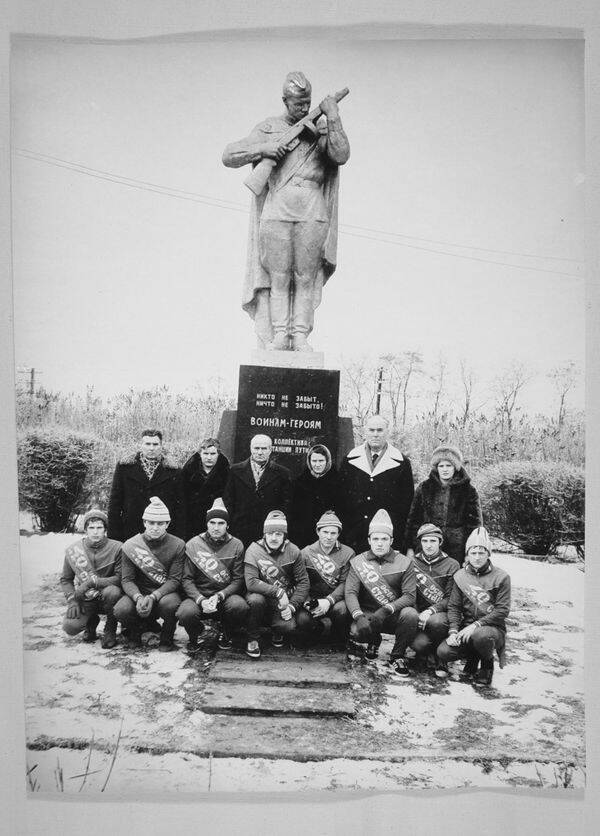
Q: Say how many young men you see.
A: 8